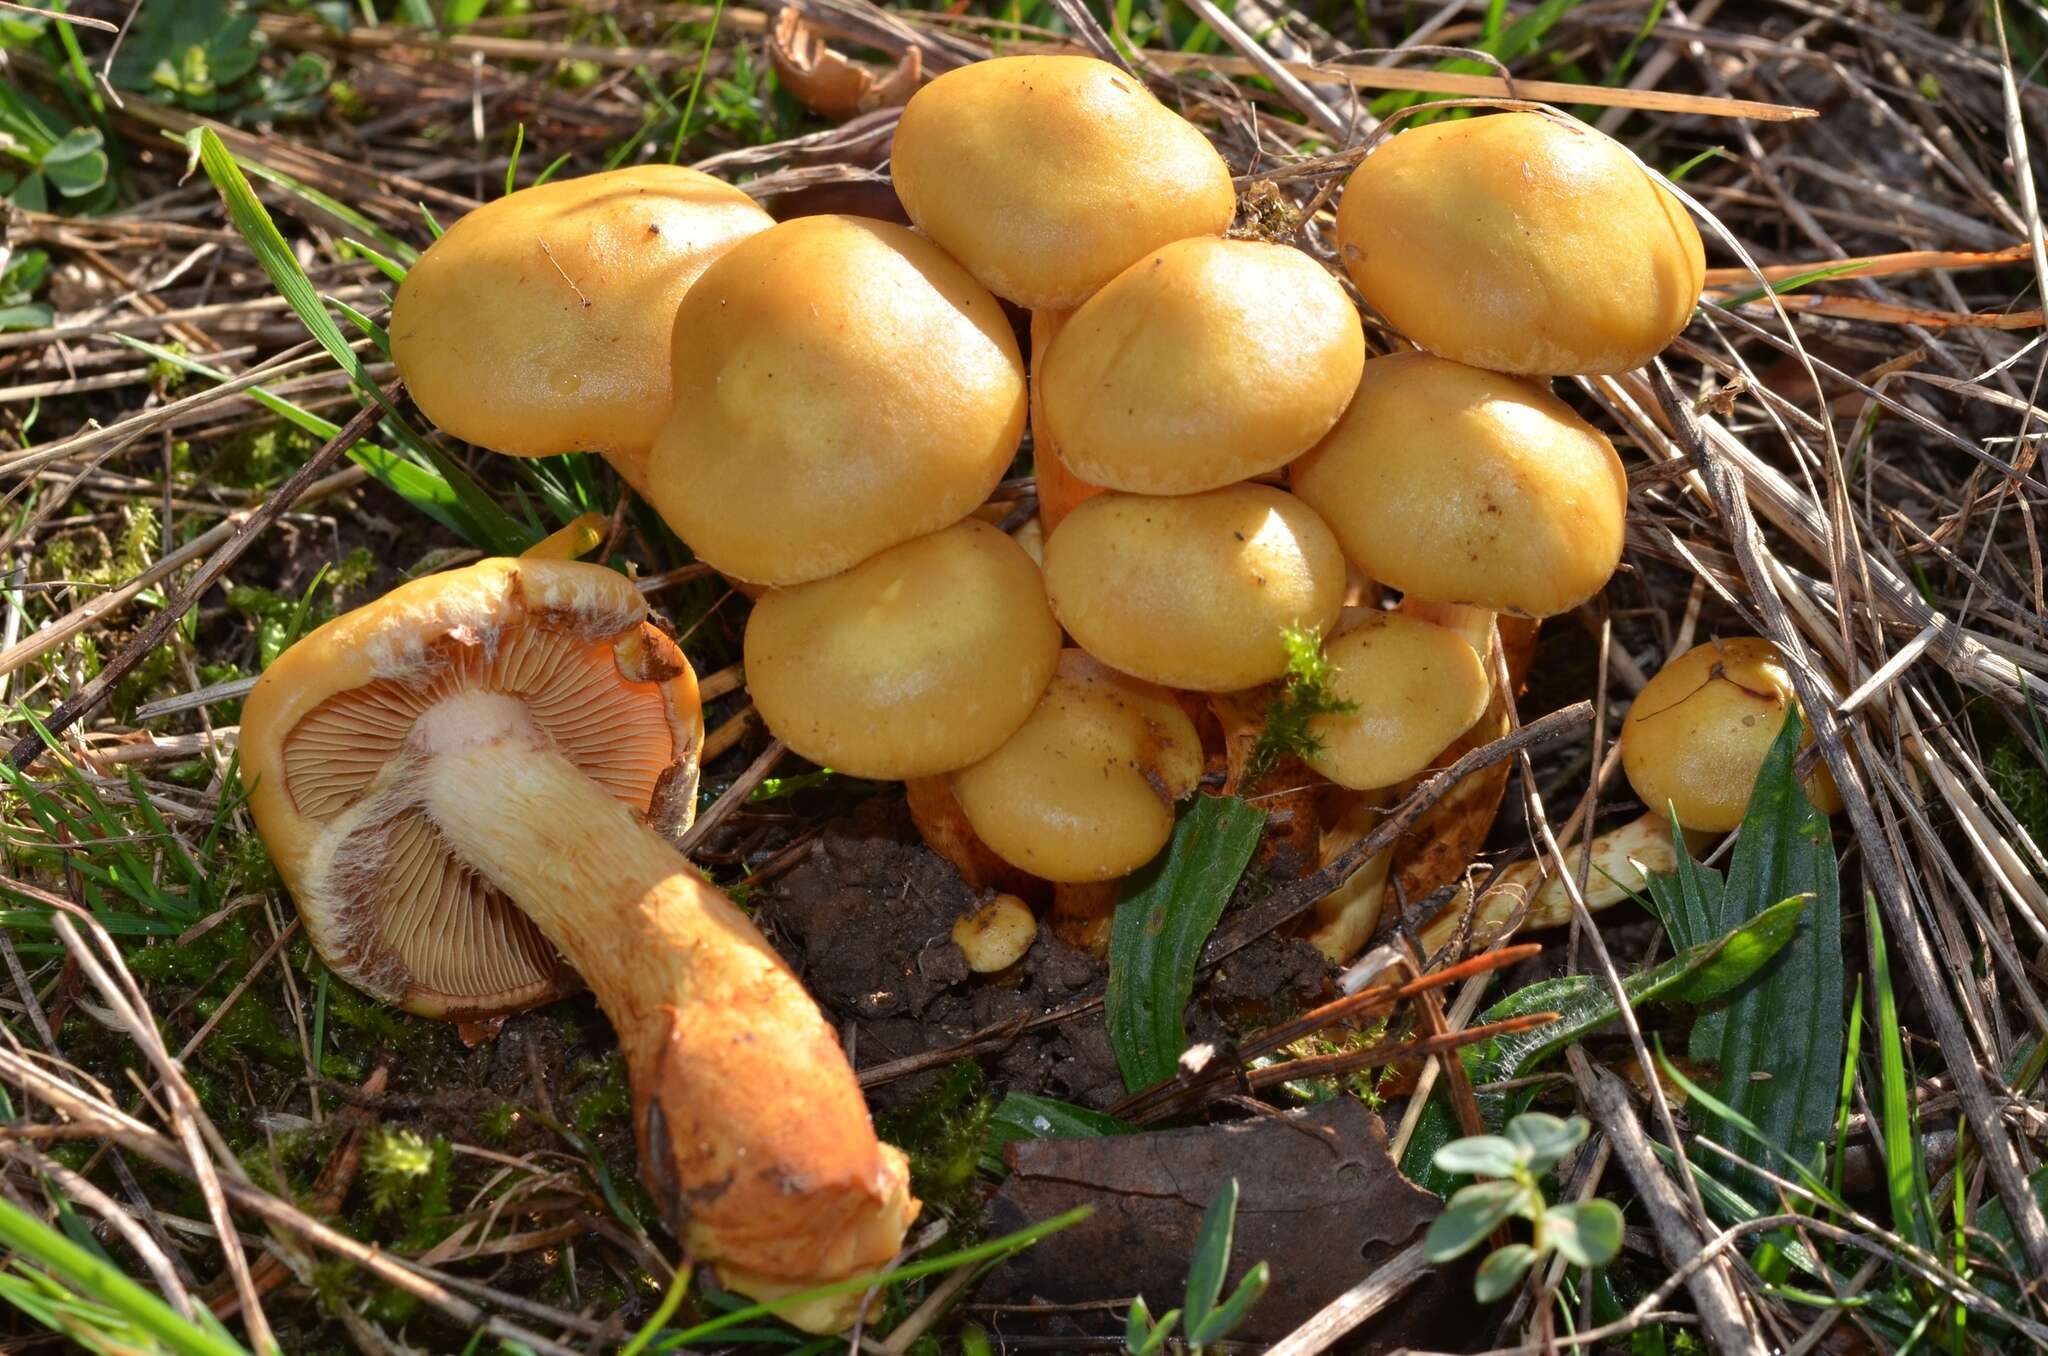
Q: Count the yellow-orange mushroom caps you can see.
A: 13